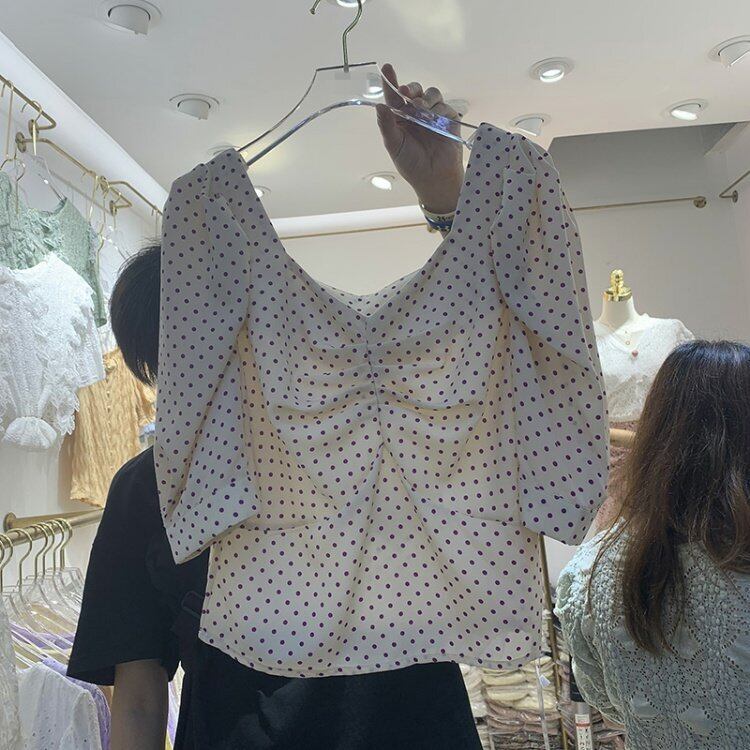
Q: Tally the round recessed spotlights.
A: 12